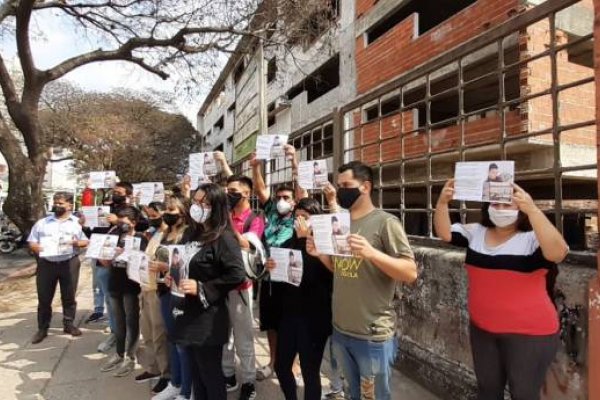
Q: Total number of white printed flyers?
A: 15